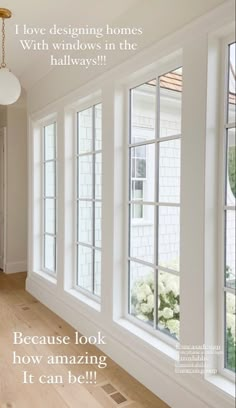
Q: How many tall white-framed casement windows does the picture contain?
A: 4